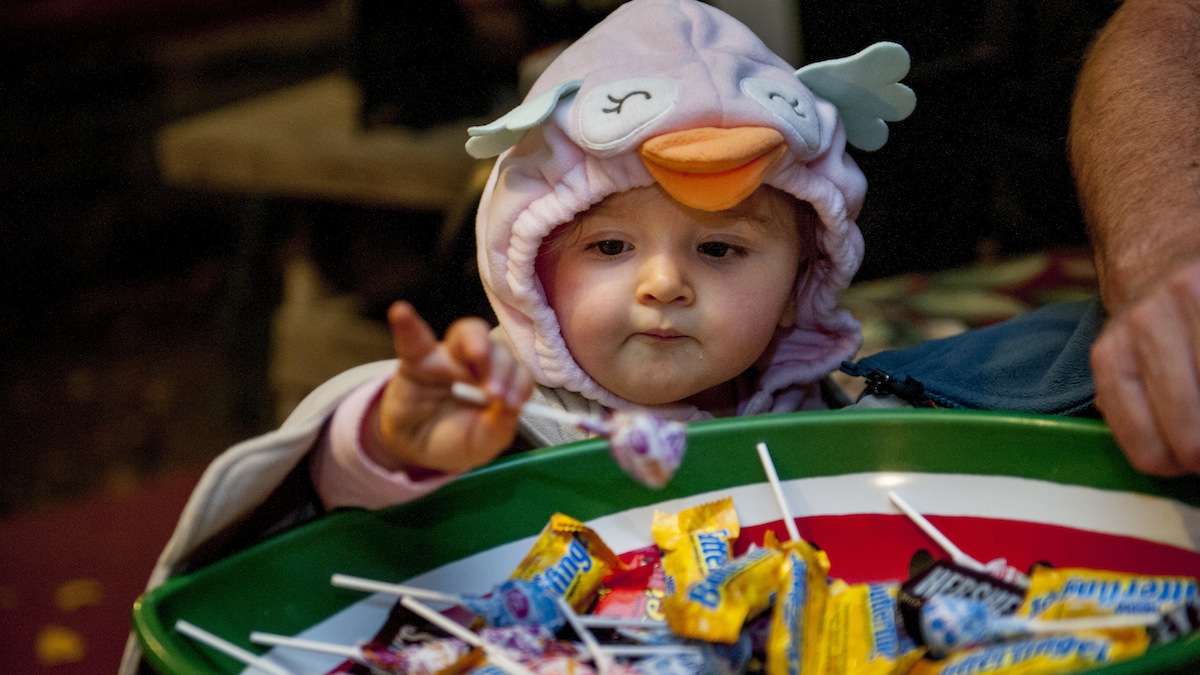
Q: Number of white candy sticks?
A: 11